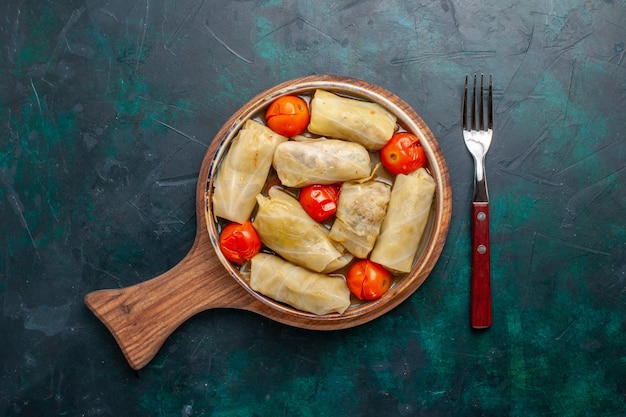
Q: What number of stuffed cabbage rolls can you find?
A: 7